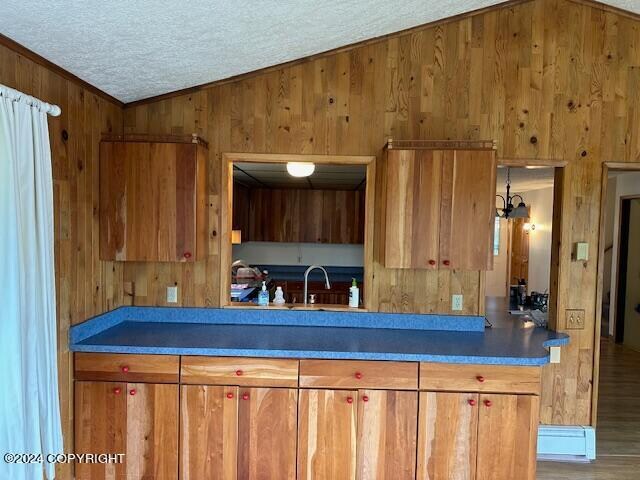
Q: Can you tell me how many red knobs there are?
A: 15